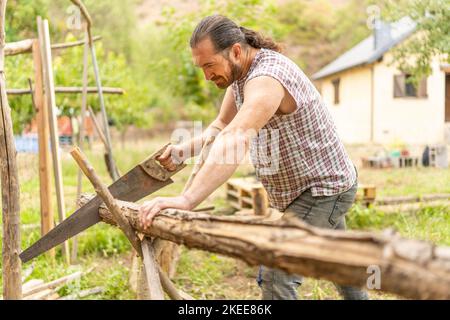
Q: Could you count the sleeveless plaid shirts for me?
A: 1